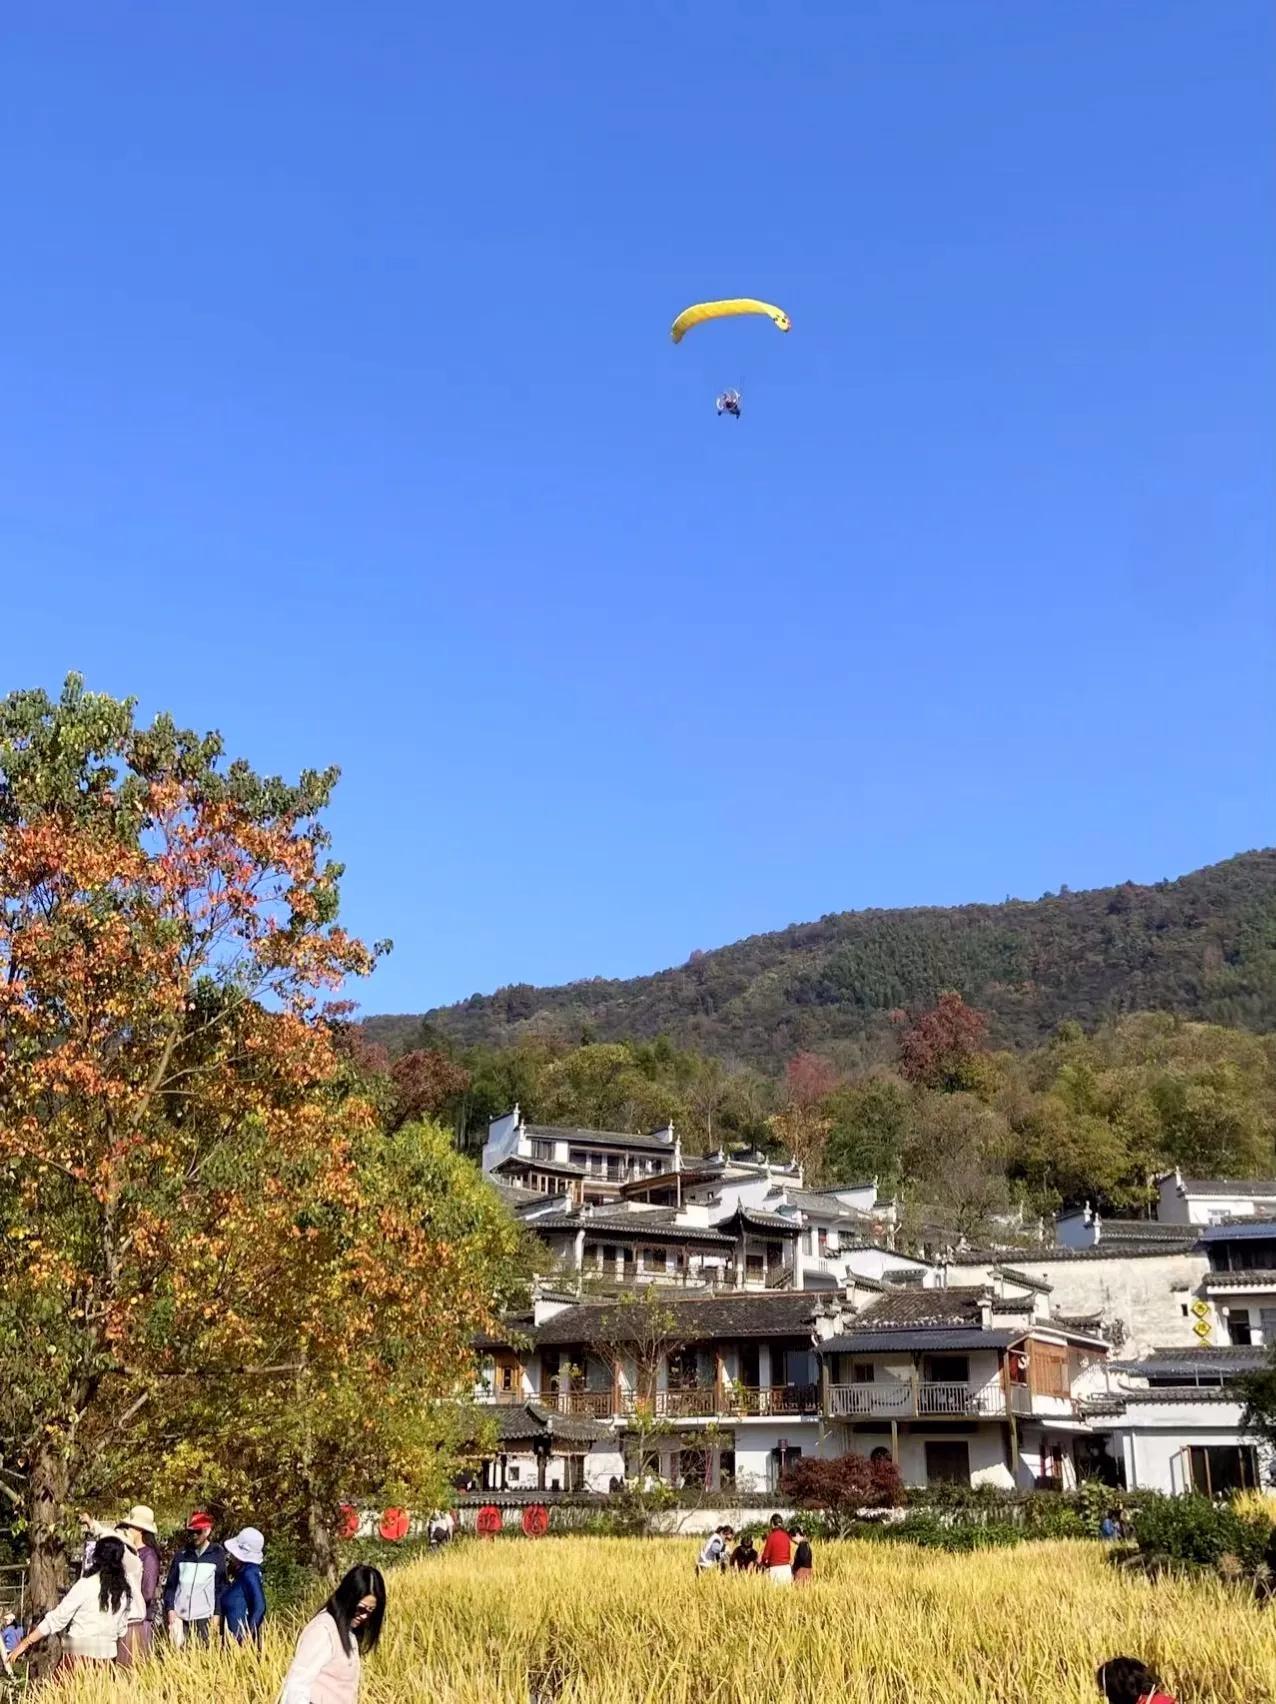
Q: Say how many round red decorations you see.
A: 4